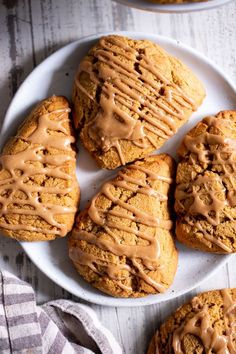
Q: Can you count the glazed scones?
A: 5